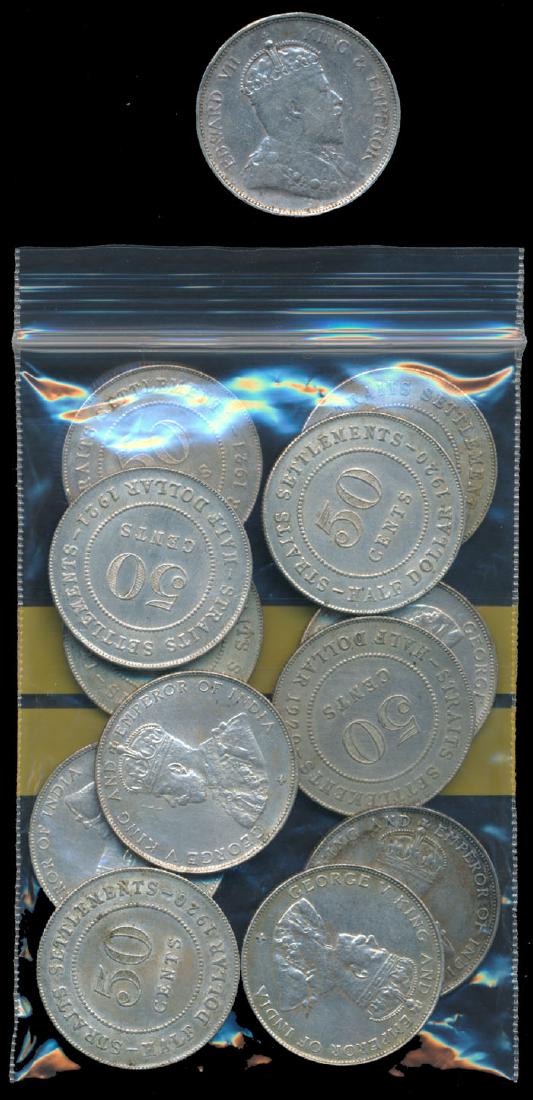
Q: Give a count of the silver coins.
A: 13